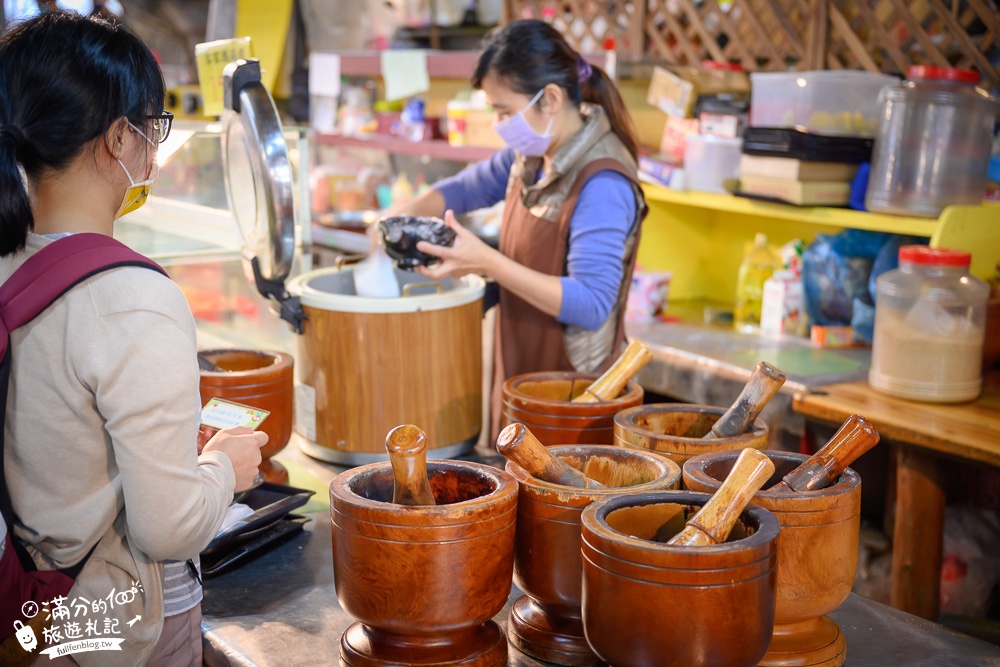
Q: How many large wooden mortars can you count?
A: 7